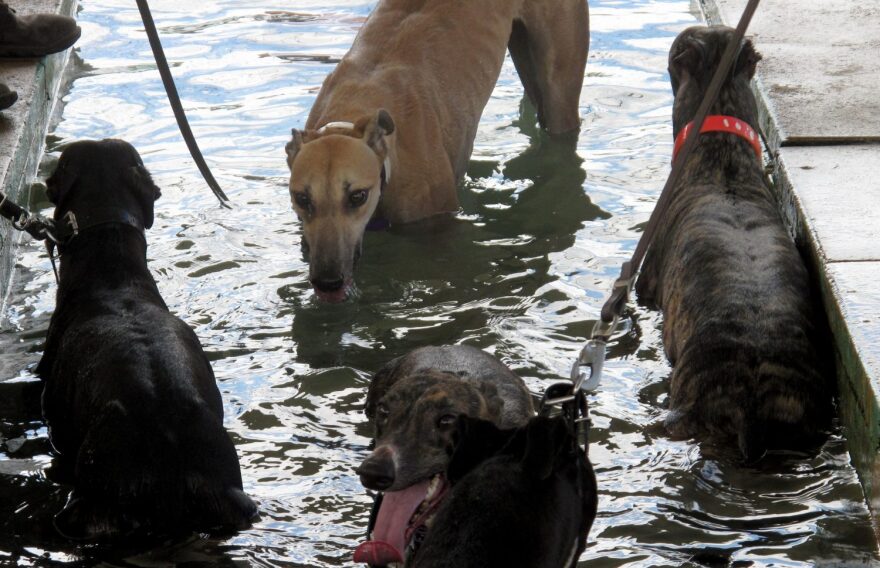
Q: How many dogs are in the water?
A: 5